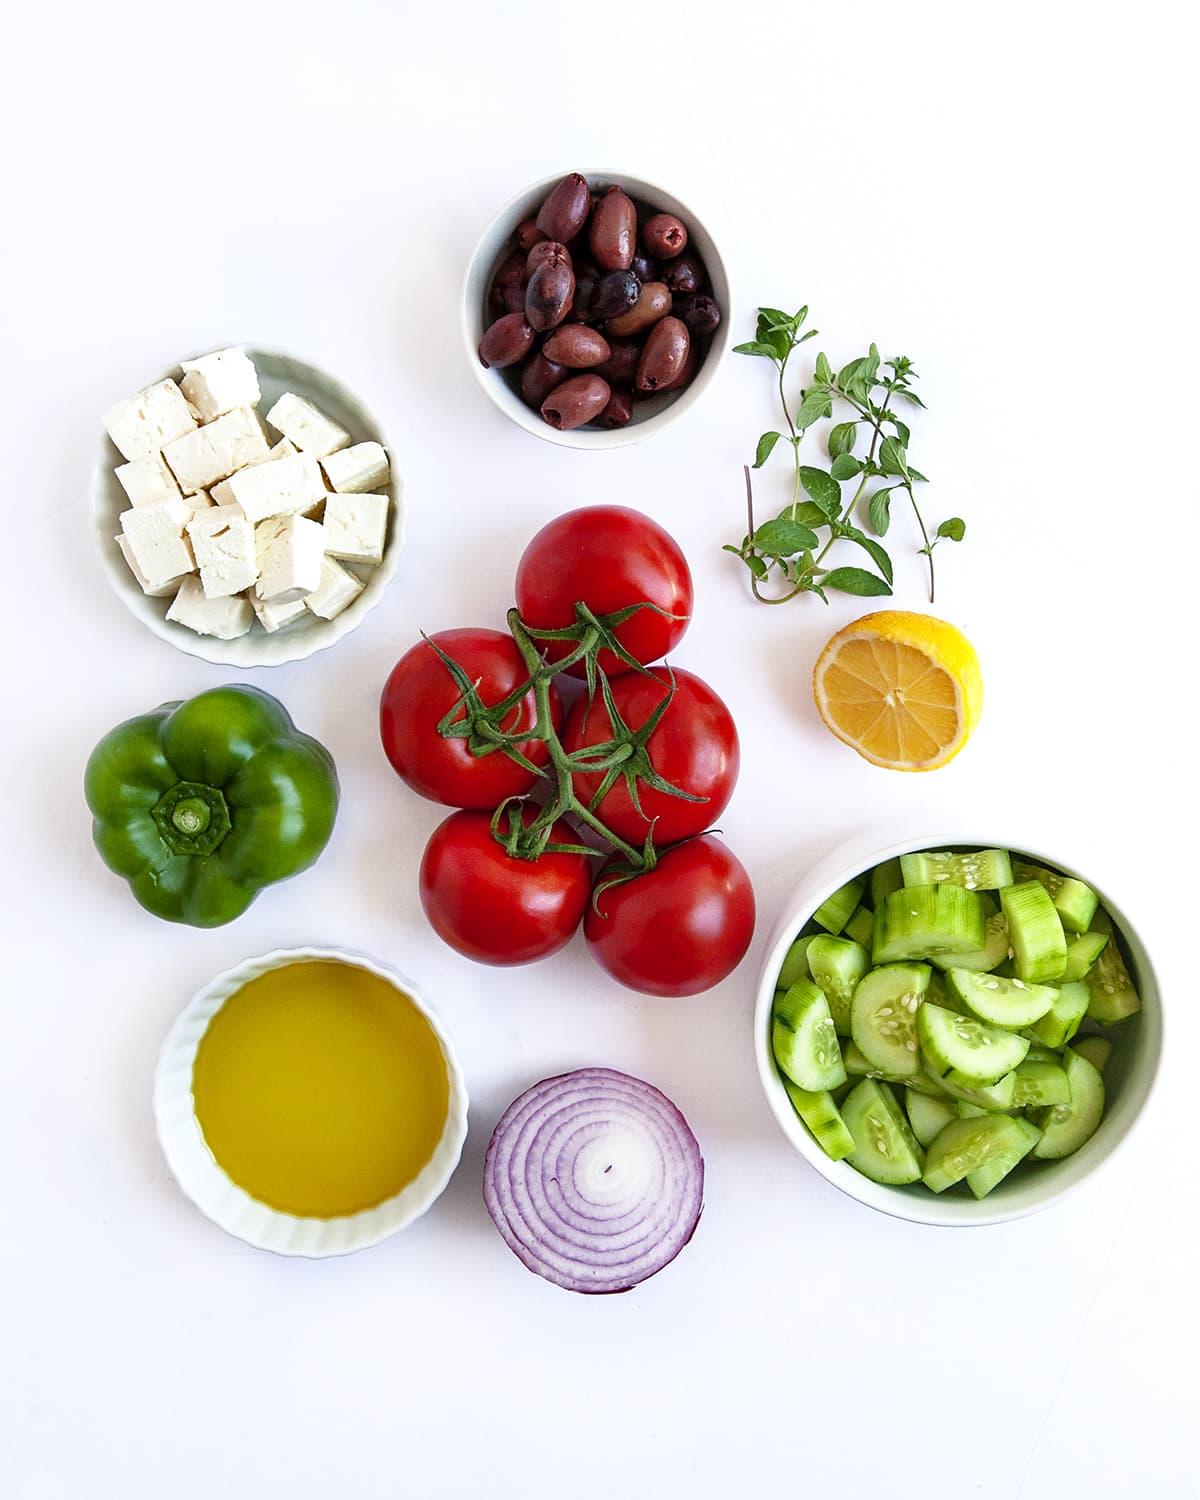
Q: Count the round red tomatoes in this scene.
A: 5